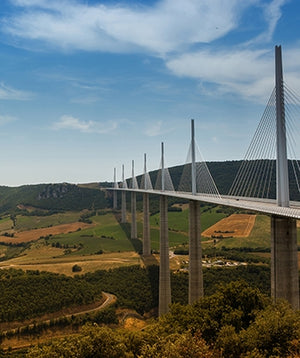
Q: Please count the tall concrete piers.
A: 7